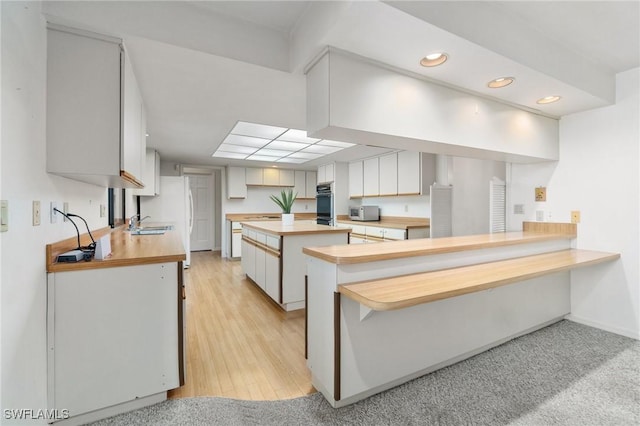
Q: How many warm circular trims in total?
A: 3